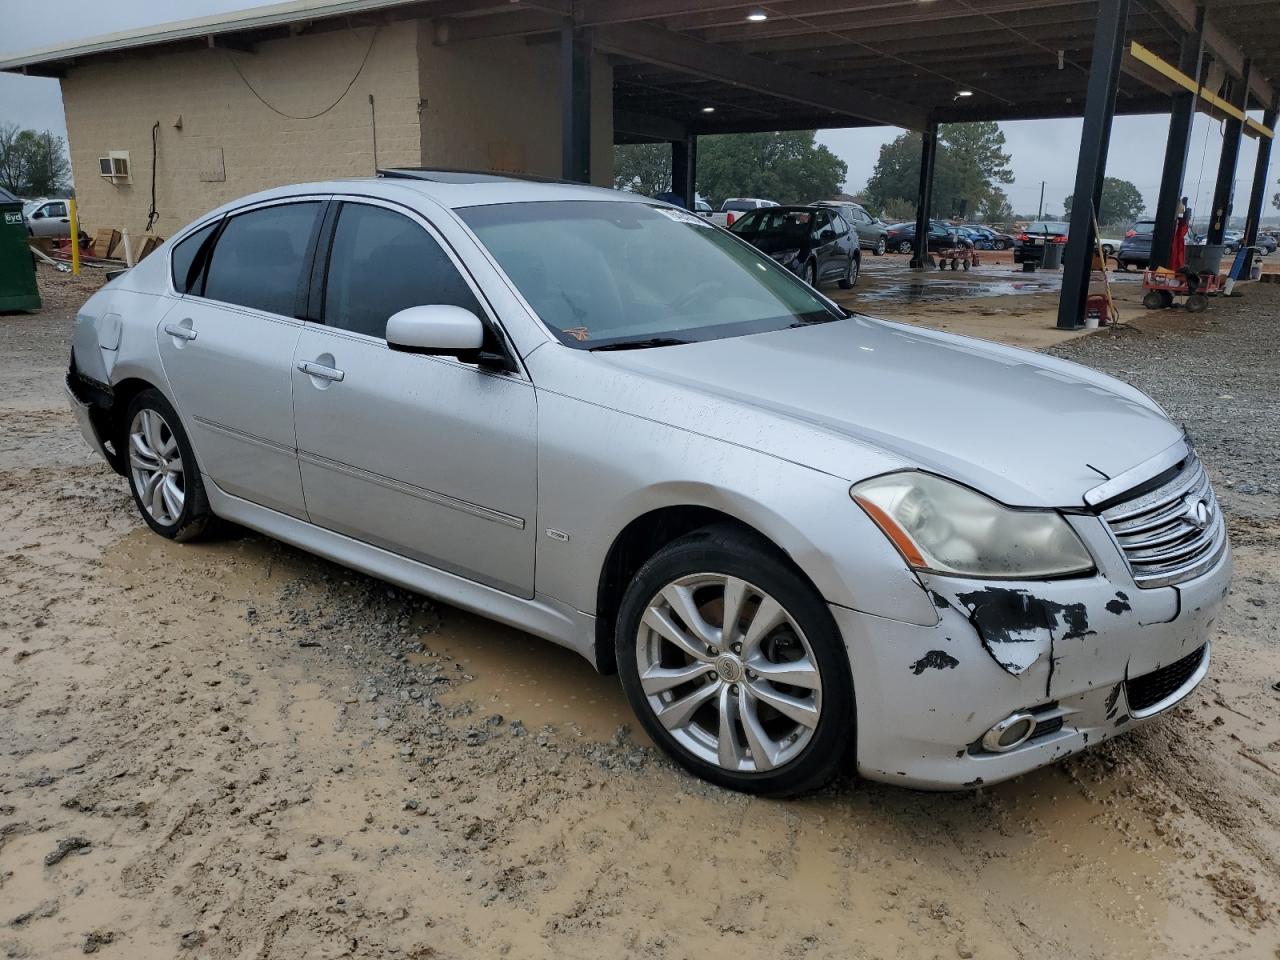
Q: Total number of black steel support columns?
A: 7